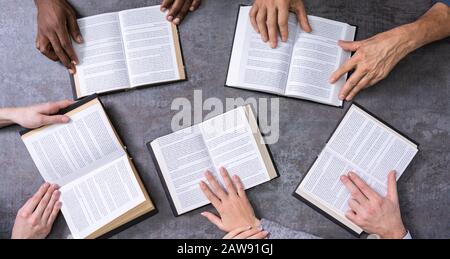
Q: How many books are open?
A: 5